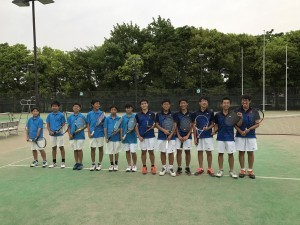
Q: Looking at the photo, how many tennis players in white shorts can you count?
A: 12